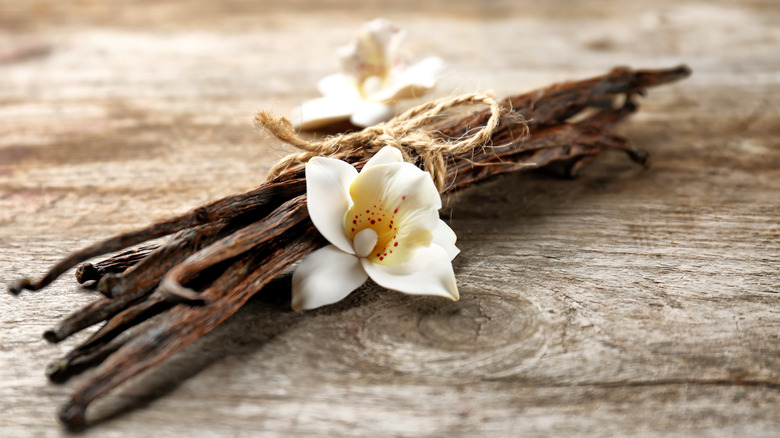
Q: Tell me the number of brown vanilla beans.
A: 7